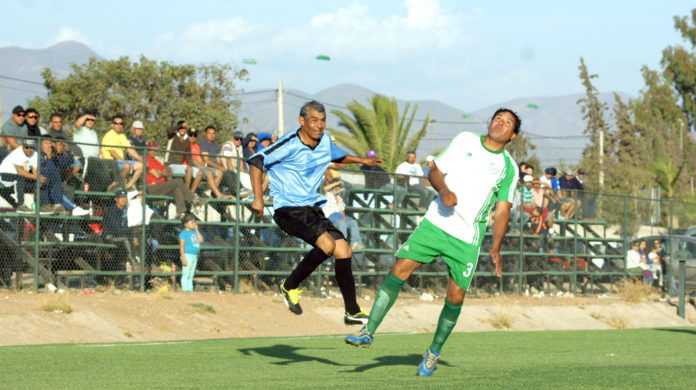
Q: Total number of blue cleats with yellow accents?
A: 2